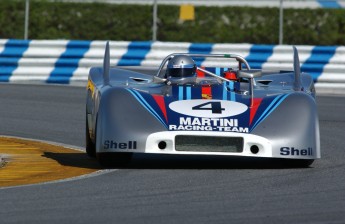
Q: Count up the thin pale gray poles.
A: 3